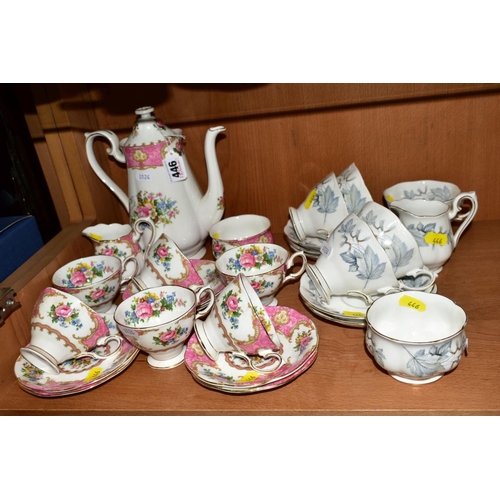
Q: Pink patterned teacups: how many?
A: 6